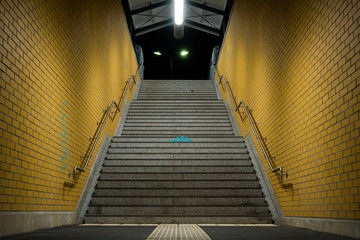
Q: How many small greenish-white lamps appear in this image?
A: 2